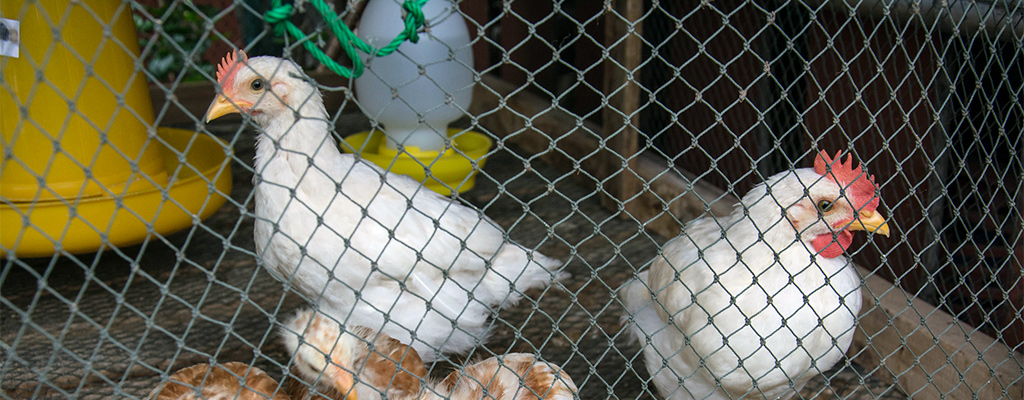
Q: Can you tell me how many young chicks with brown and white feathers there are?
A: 3